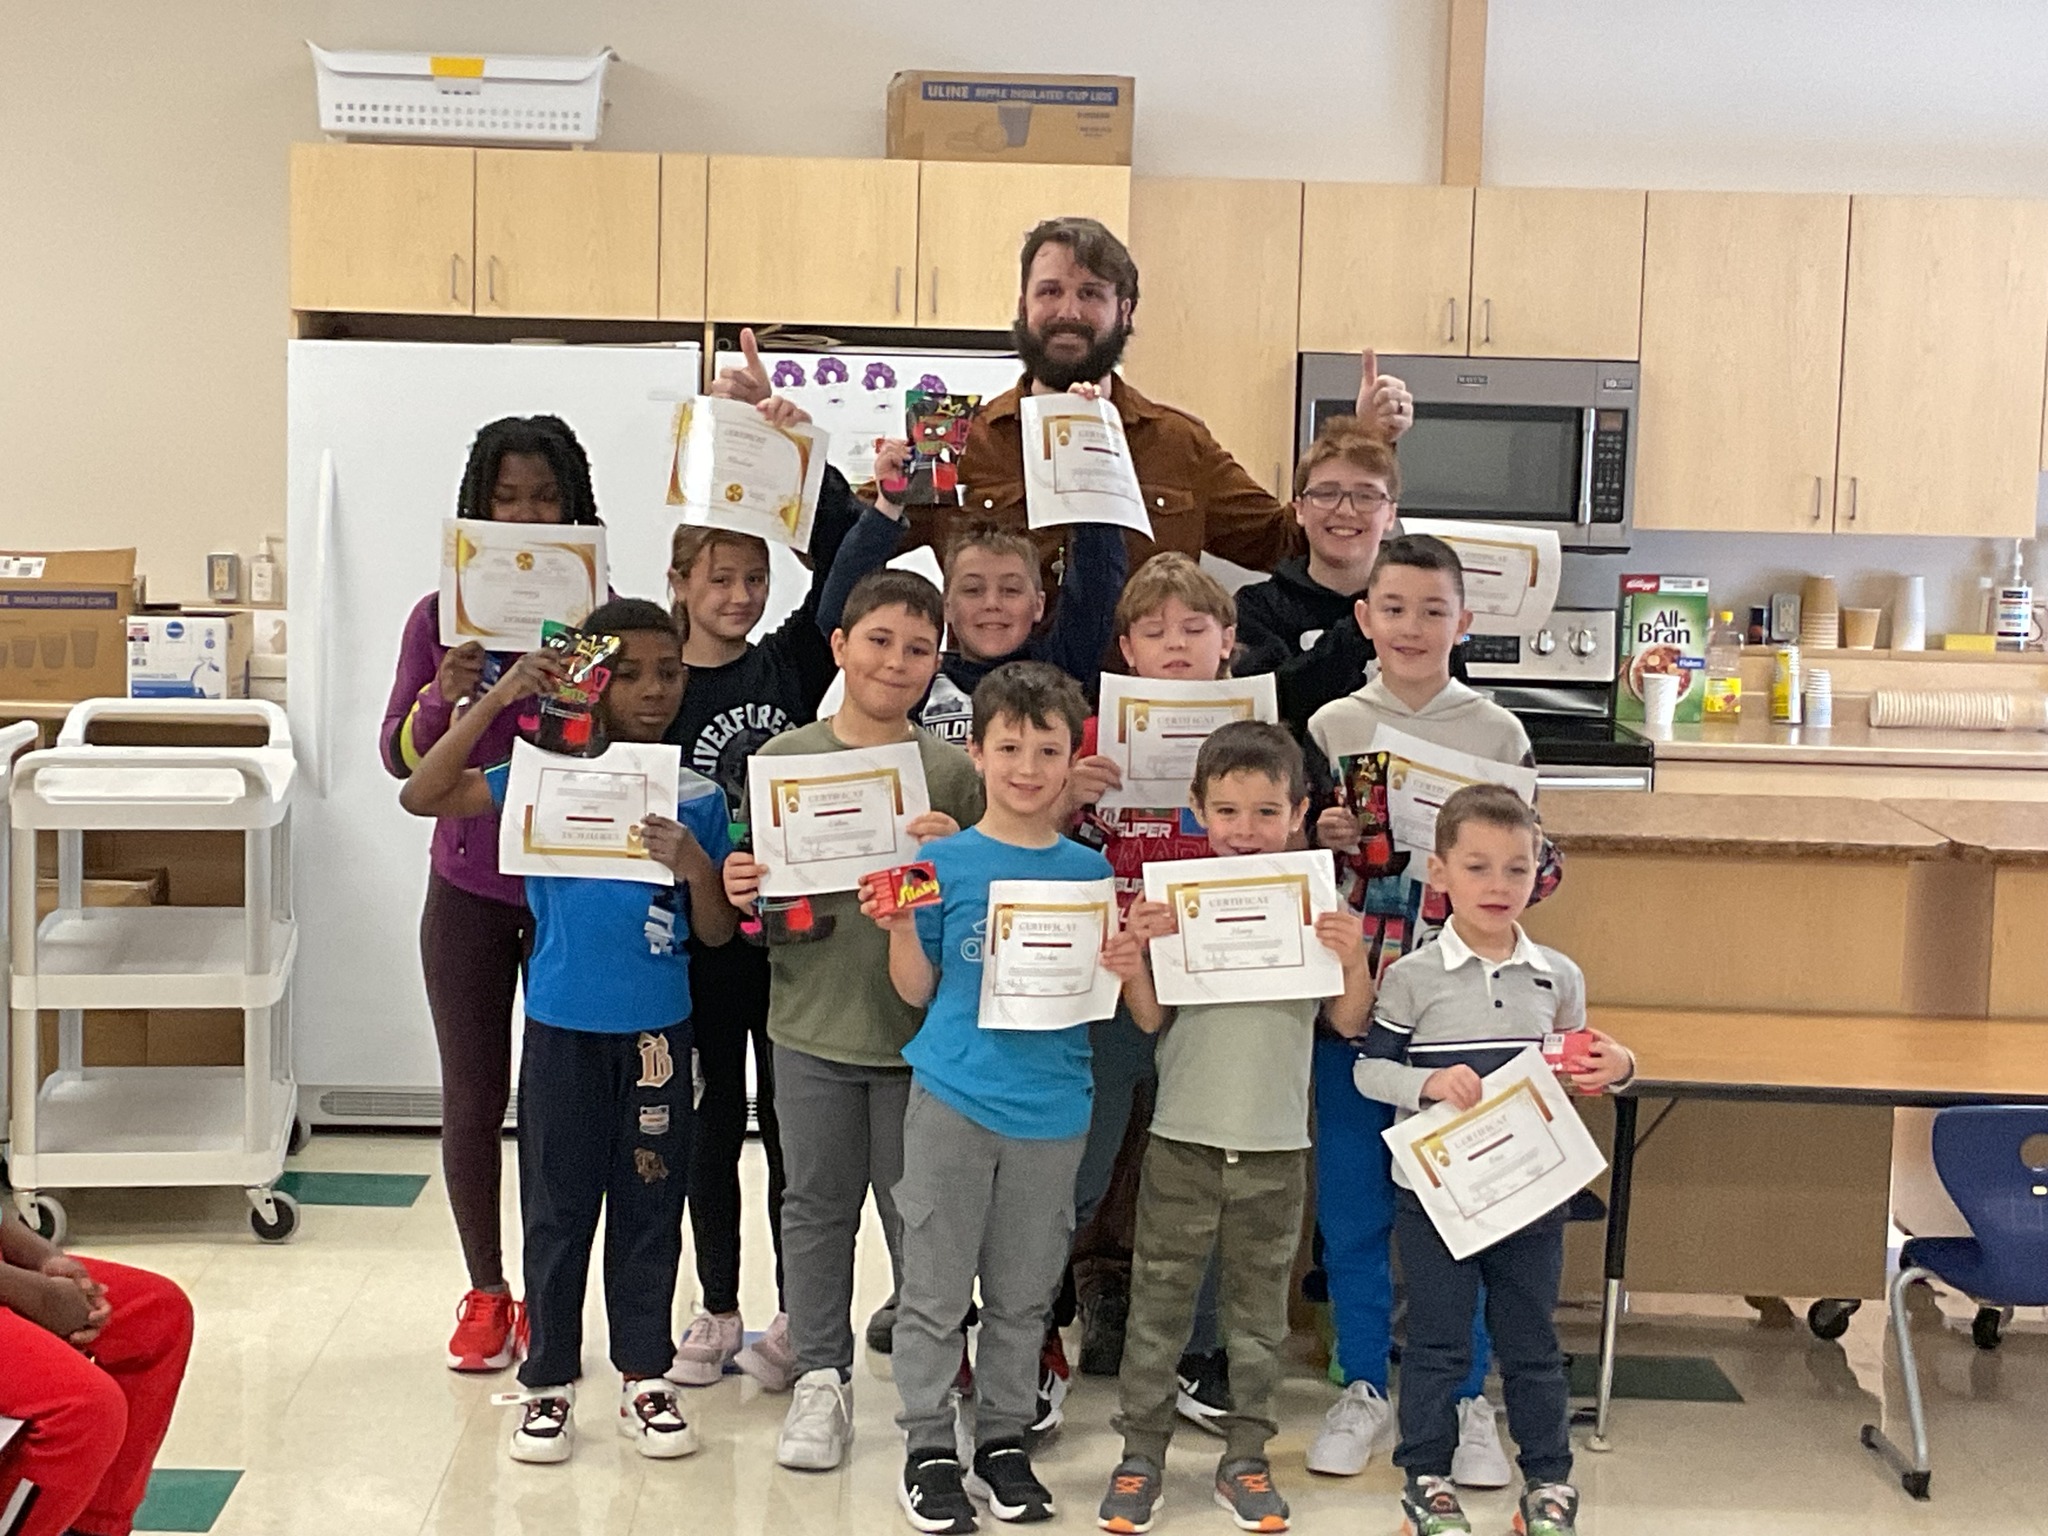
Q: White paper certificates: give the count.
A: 11